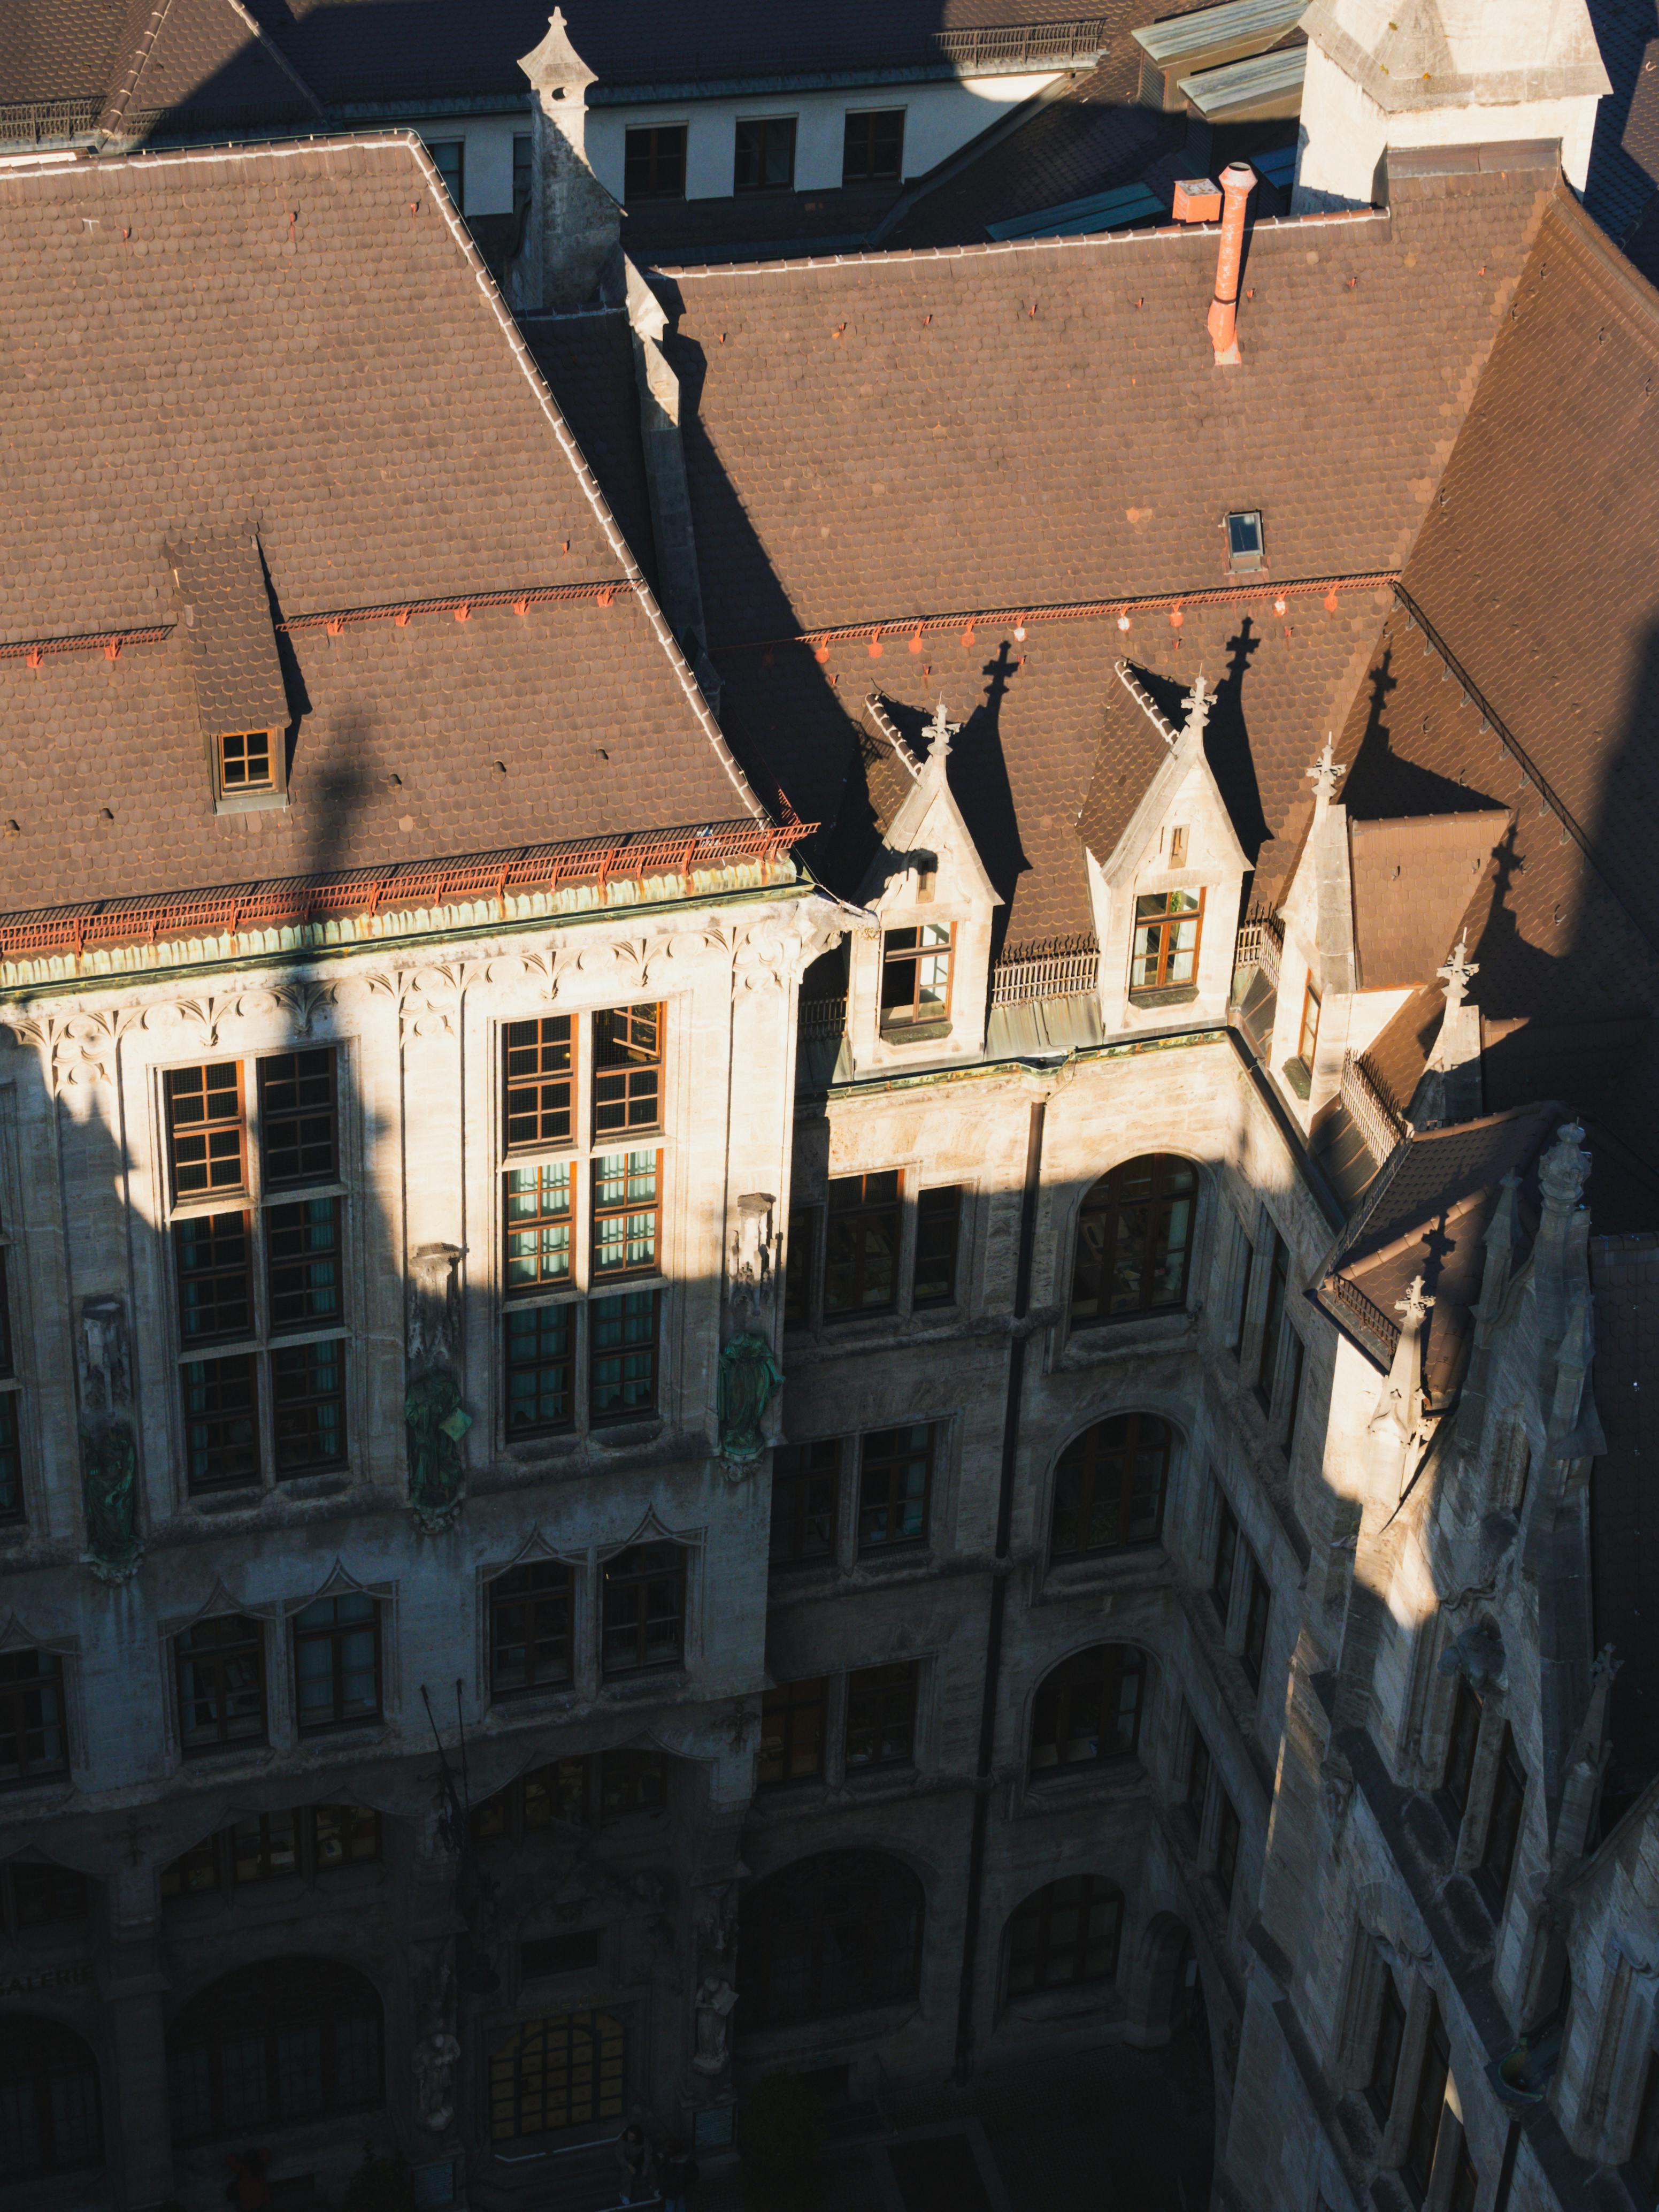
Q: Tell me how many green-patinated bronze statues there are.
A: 3